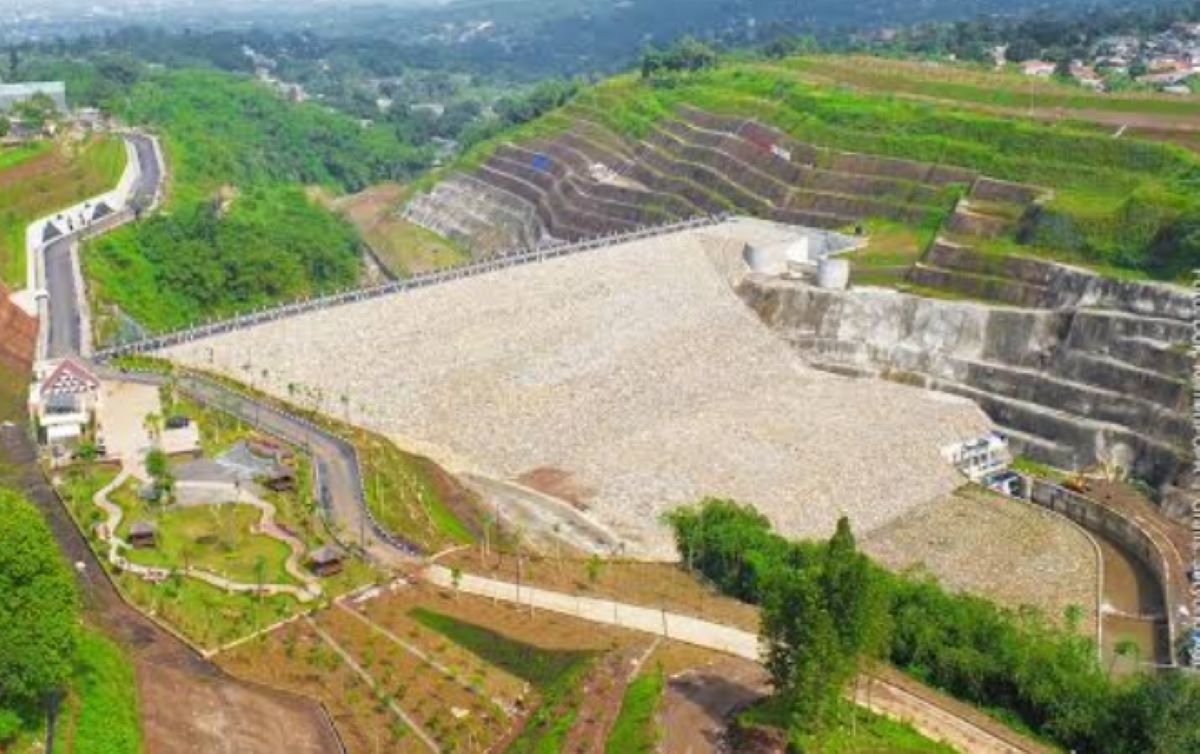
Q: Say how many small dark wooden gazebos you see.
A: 3